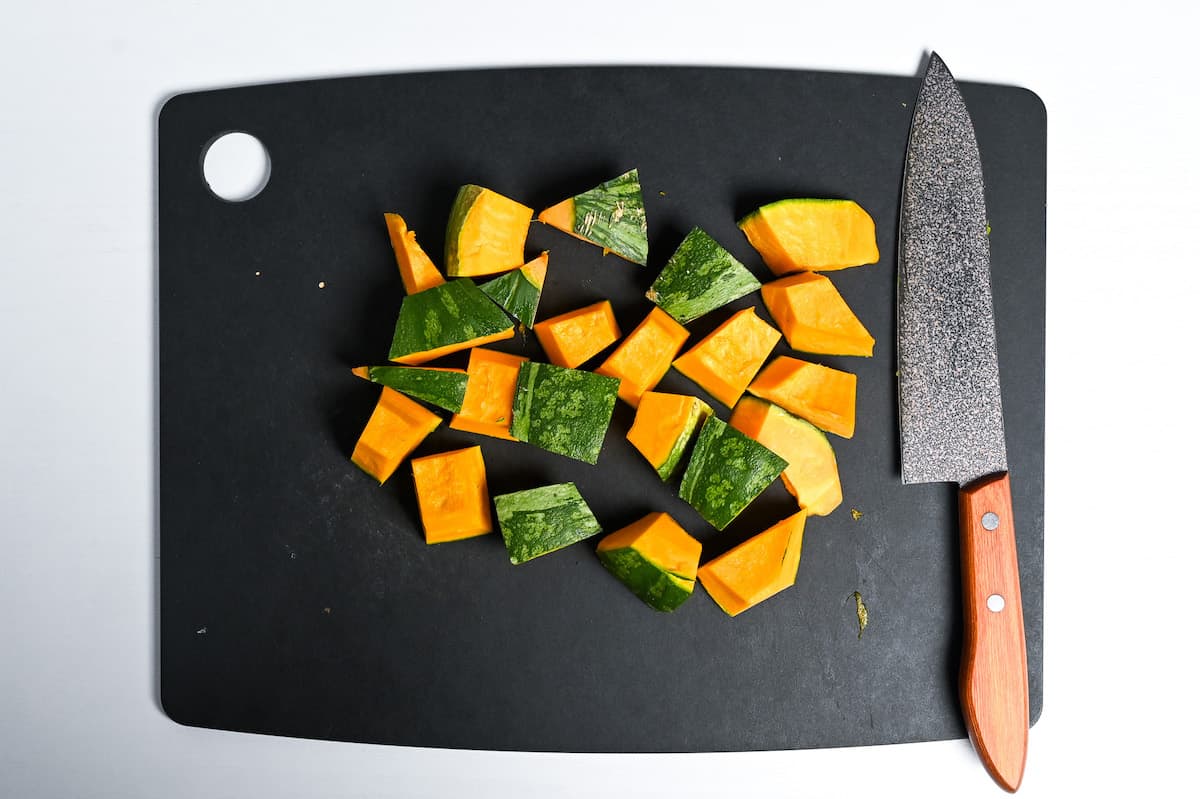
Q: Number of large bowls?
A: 0